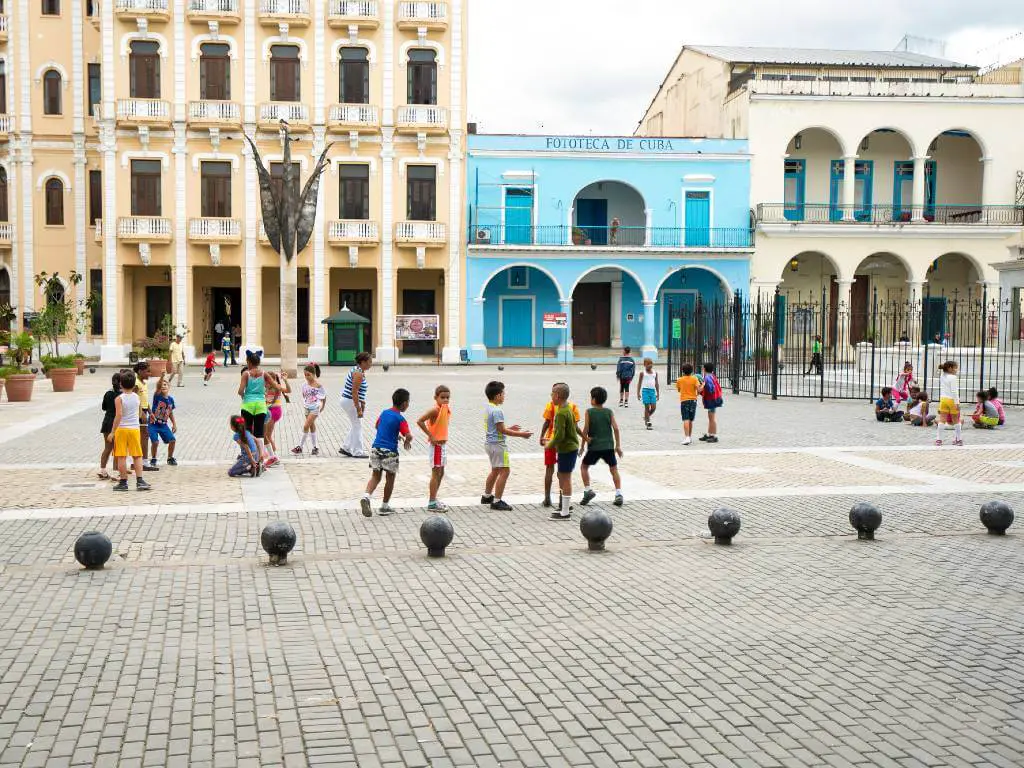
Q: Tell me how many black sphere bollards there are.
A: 7